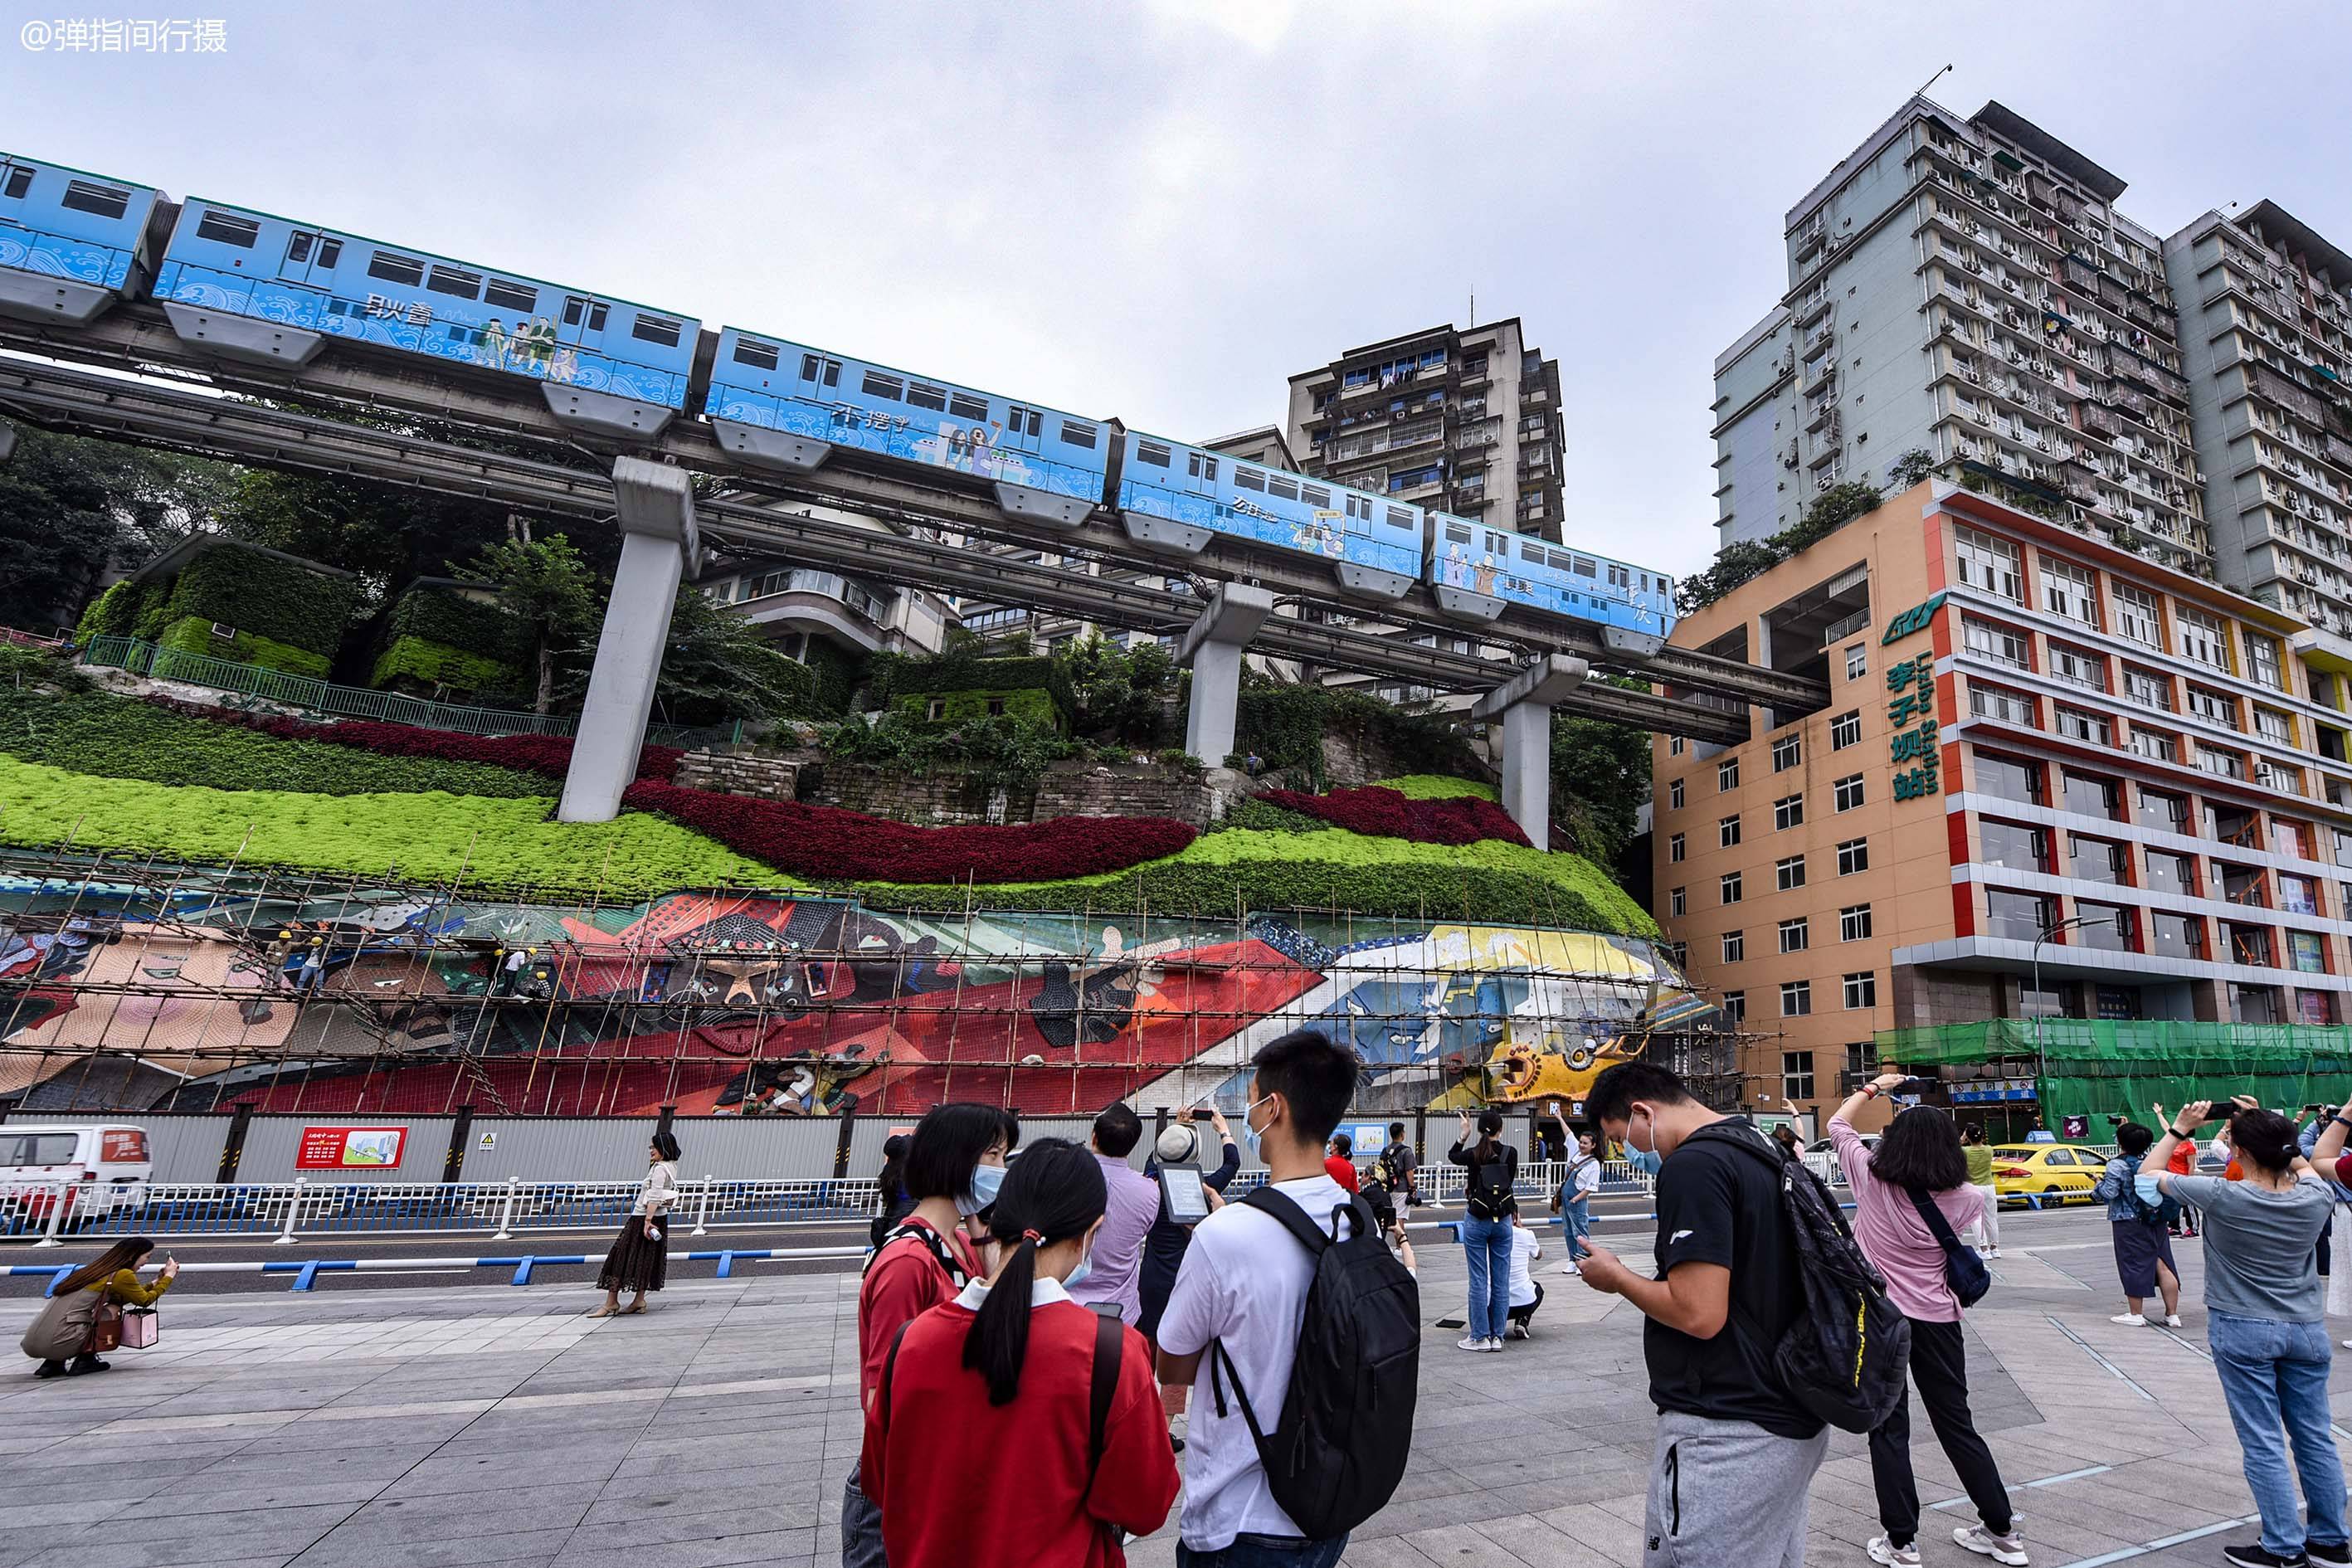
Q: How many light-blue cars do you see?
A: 5